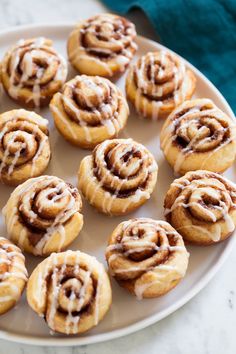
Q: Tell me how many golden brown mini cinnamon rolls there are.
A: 12